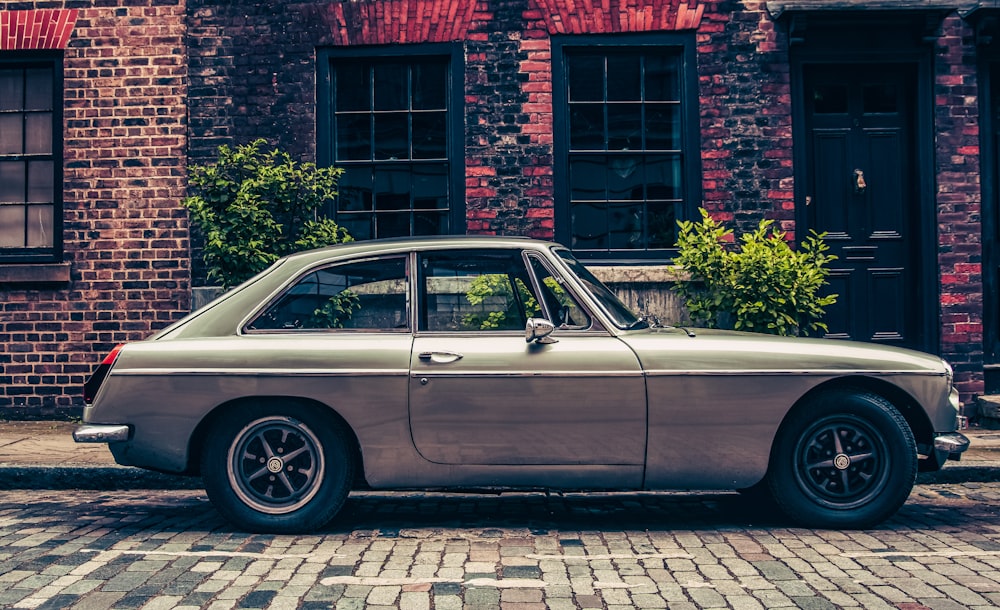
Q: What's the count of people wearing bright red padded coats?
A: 0